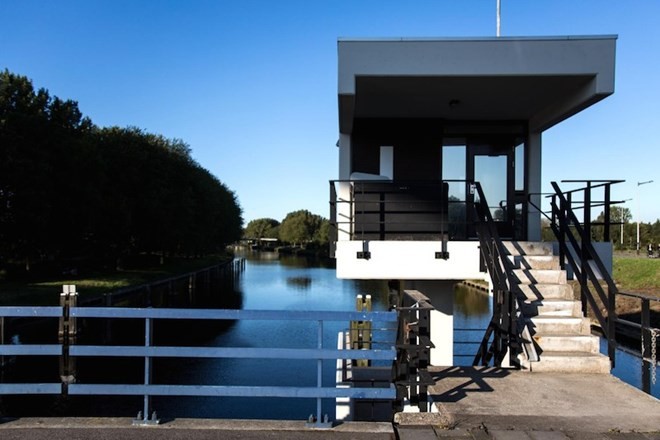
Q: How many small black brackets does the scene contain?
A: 2